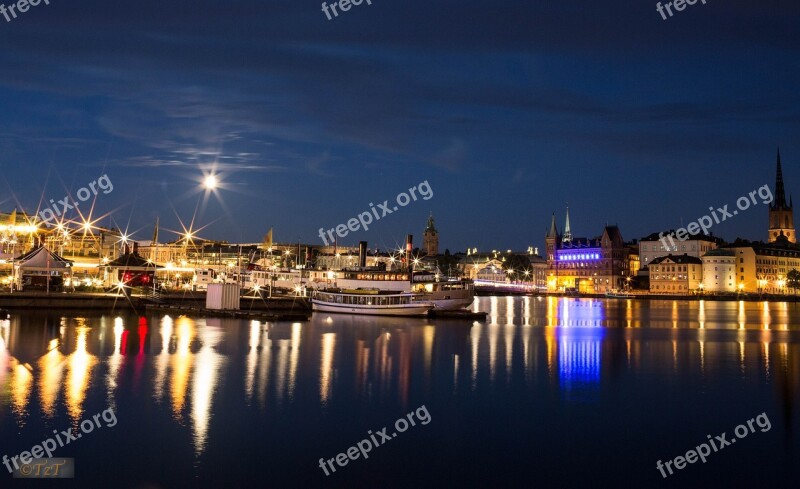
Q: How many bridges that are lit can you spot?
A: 1